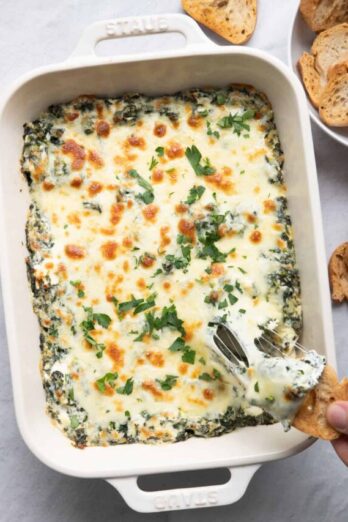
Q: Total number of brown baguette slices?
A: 7